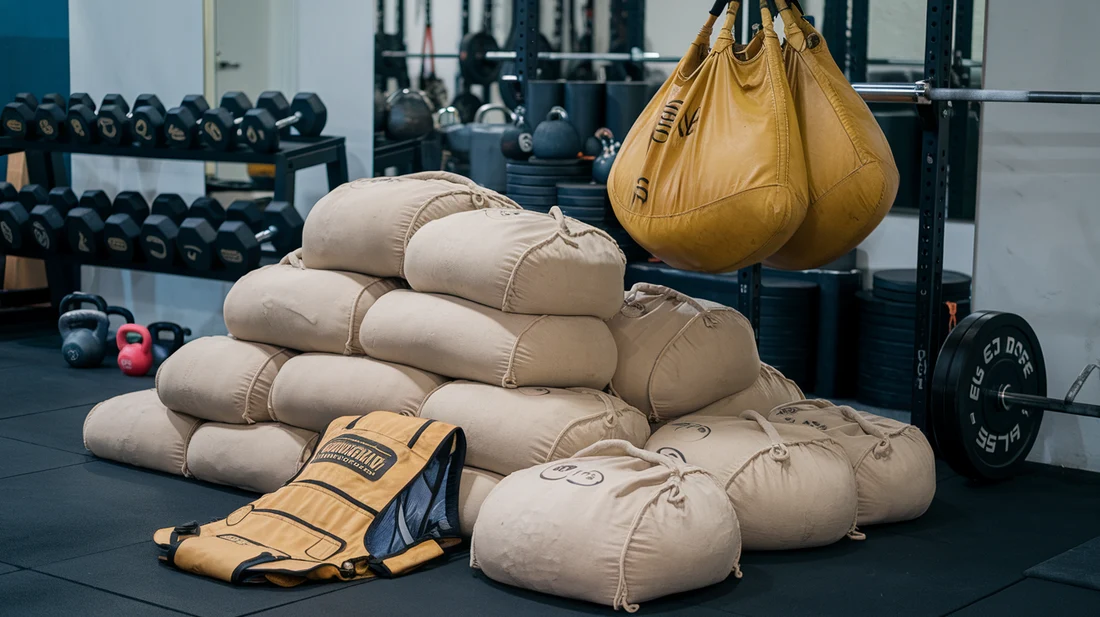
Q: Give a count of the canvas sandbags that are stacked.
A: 15